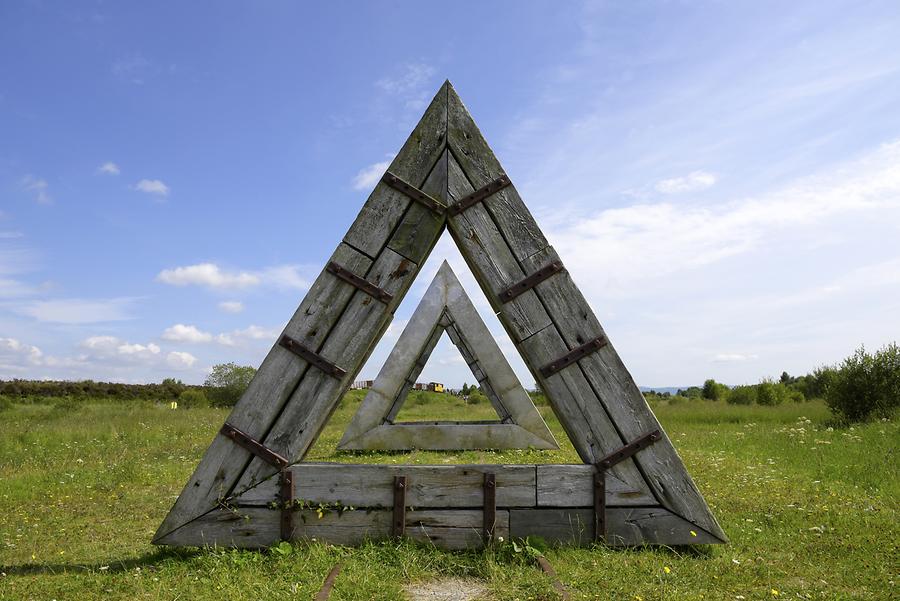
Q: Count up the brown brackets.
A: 12